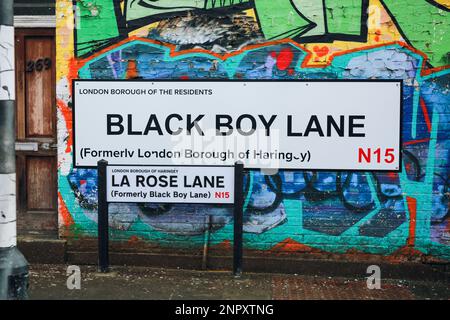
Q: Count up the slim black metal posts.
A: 2